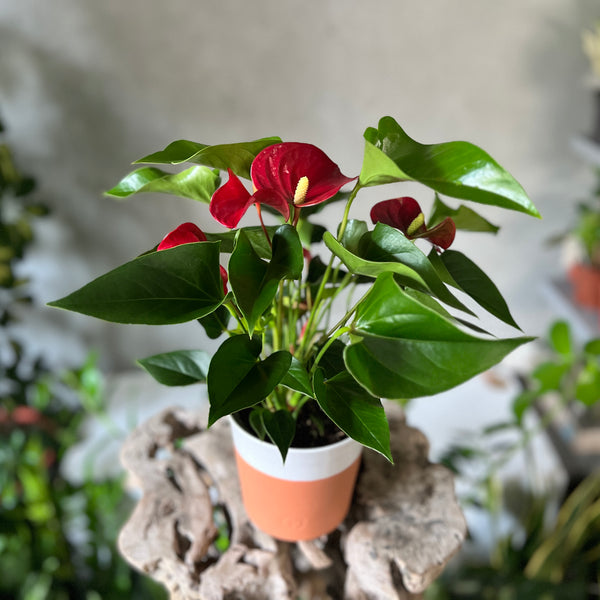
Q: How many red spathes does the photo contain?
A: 4